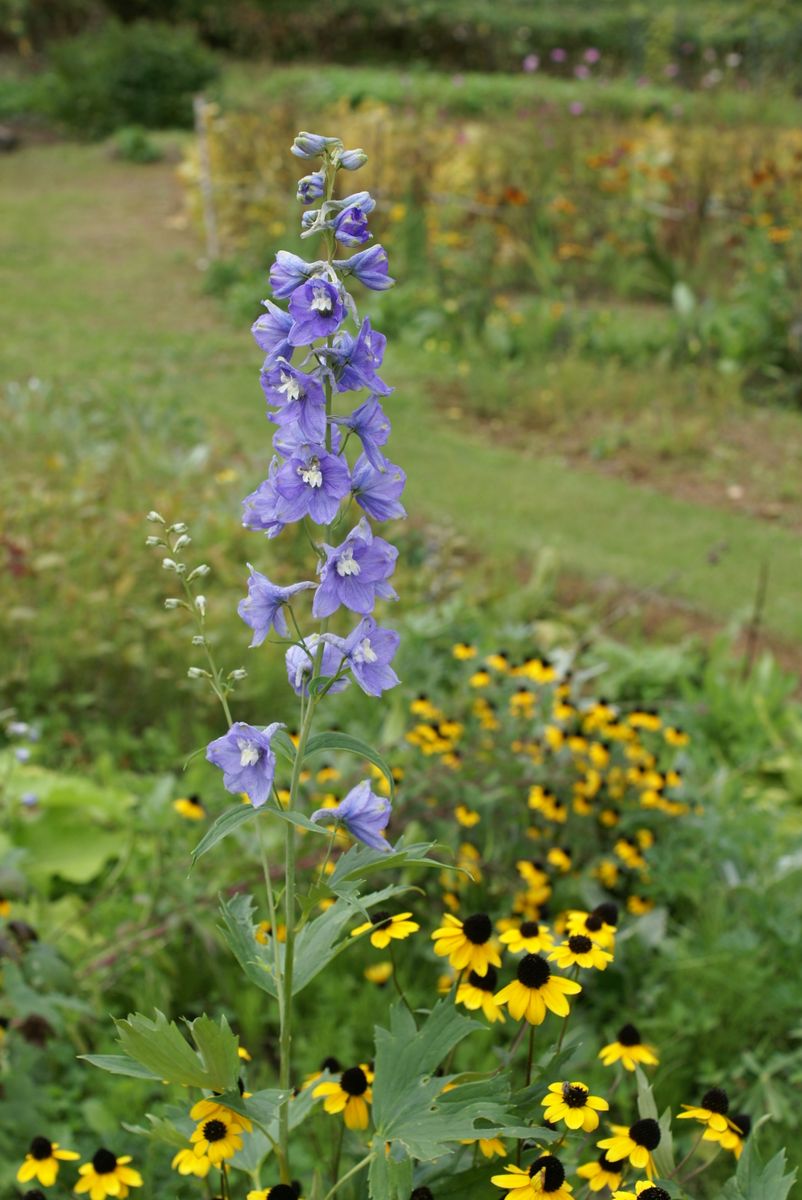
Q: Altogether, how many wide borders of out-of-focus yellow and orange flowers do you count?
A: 1